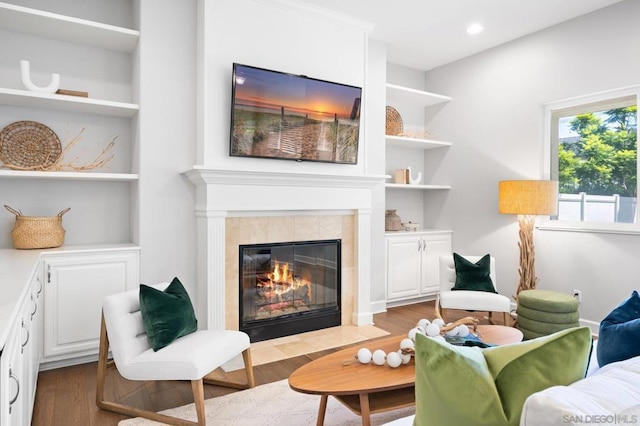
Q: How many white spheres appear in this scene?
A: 13